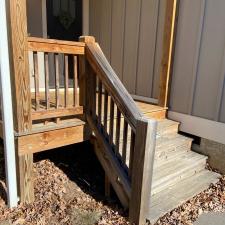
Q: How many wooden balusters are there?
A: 11